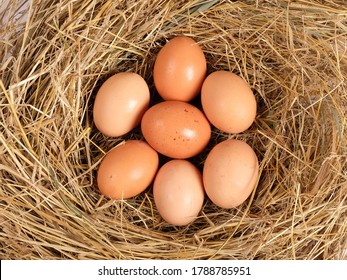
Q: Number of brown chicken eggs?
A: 7